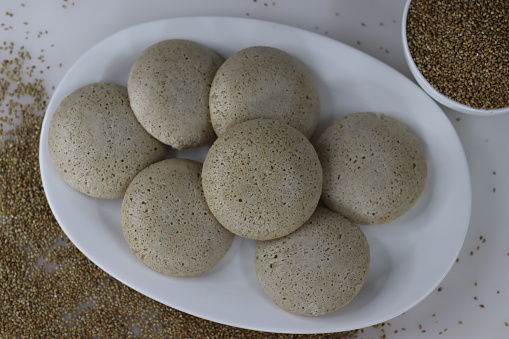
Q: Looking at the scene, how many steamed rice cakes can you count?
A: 7